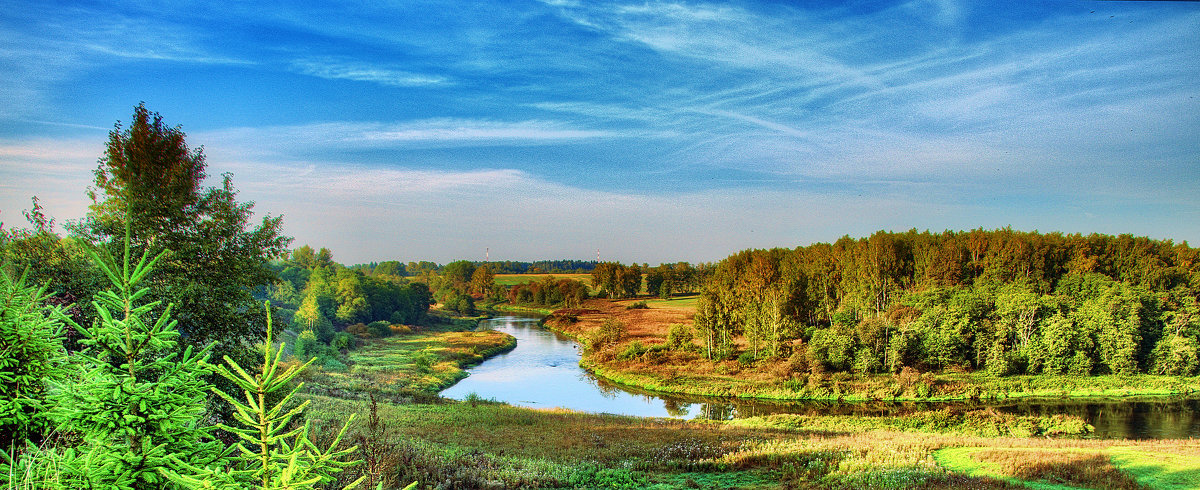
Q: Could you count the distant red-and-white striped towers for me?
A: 2